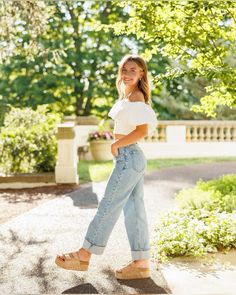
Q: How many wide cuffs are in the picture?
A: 2